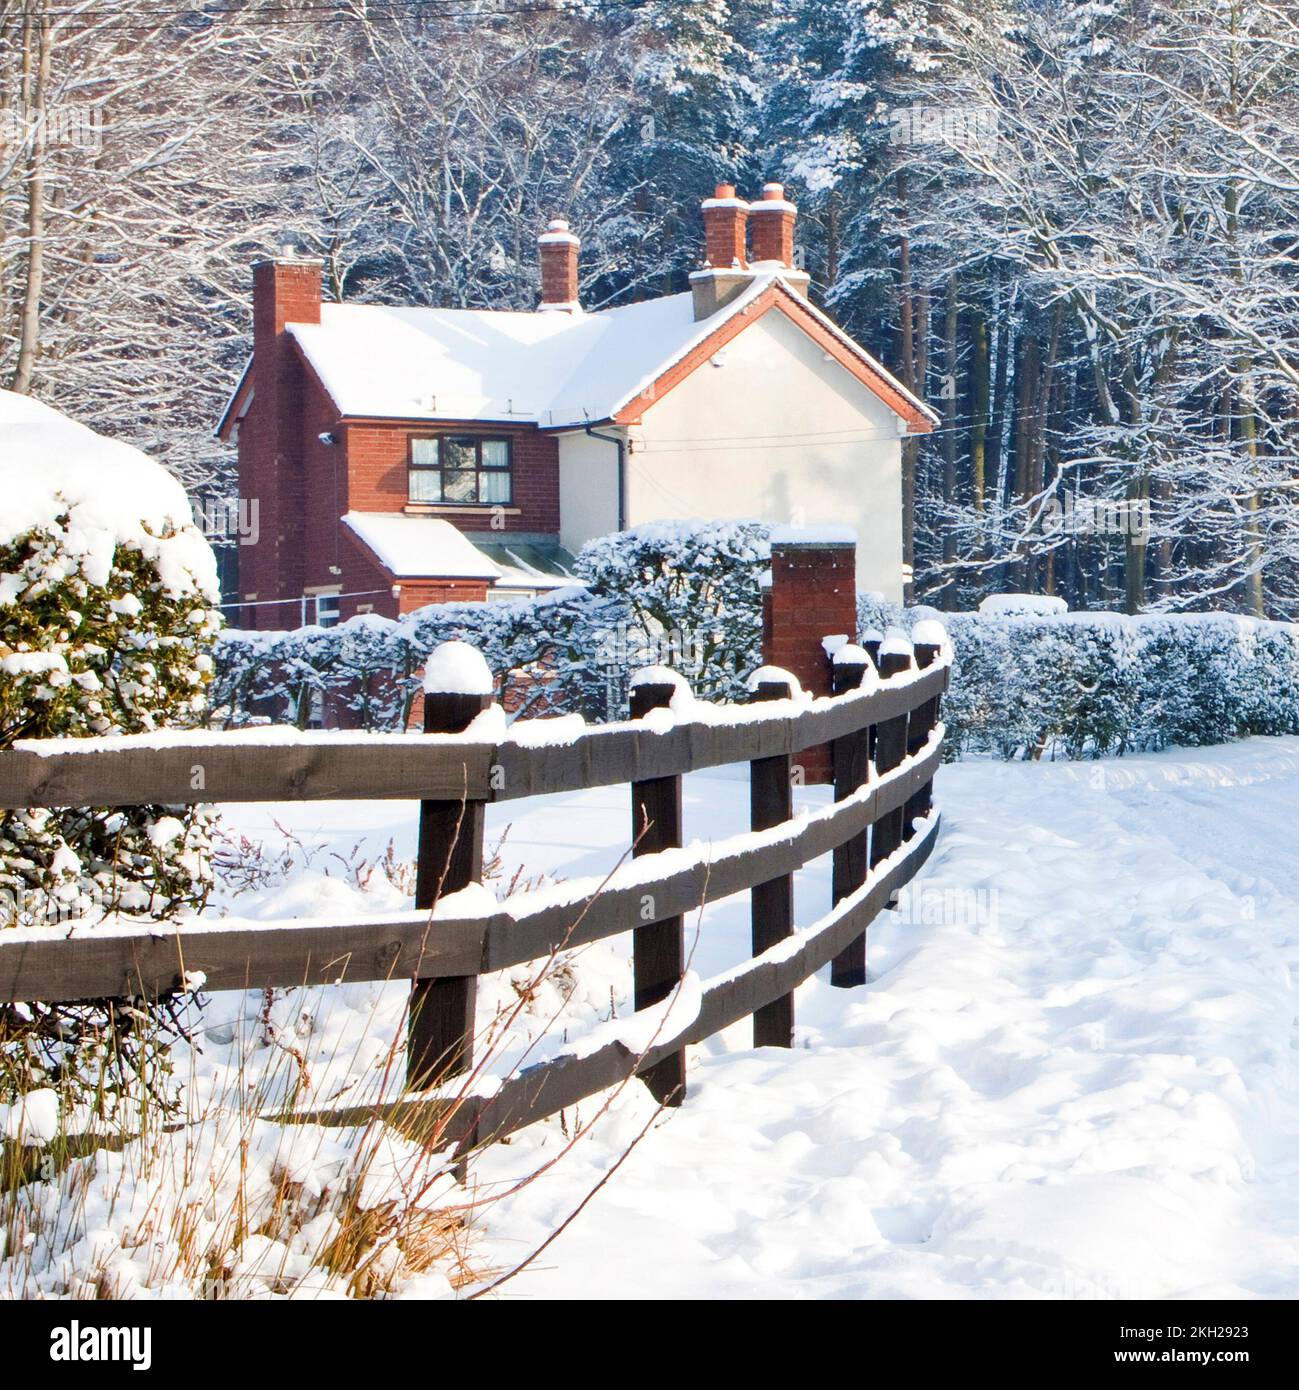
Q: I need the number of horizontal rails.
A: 3